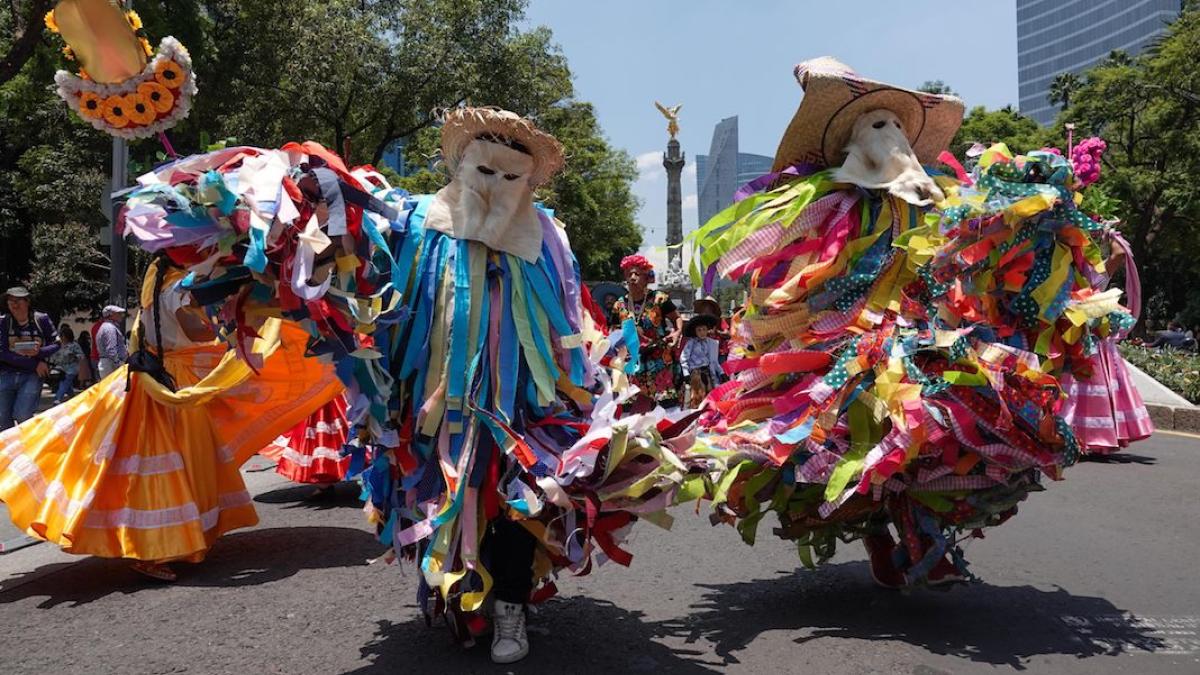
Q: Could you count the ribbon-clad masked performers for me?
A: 2